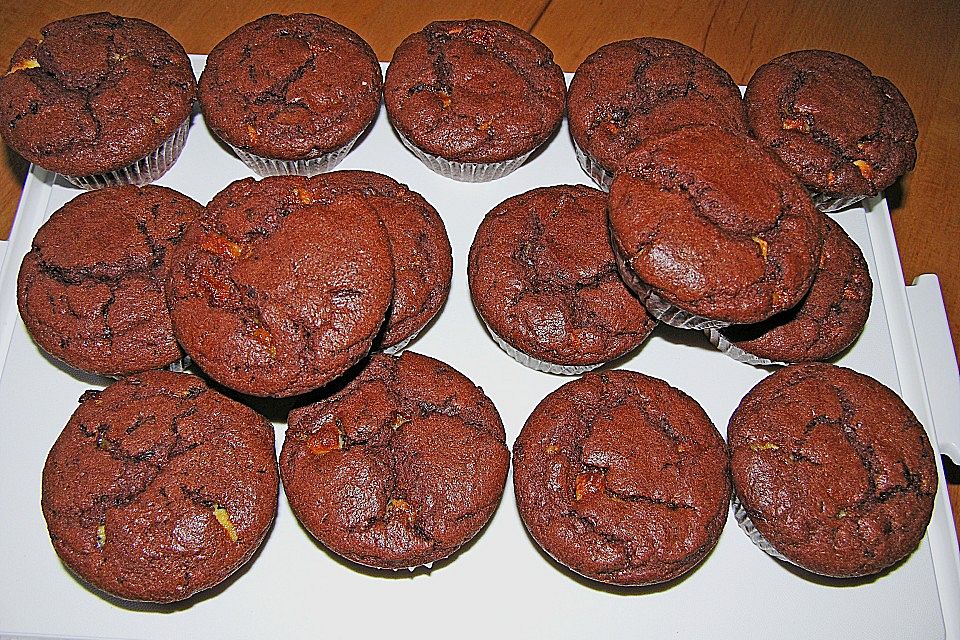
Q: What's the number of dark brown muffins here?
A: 15